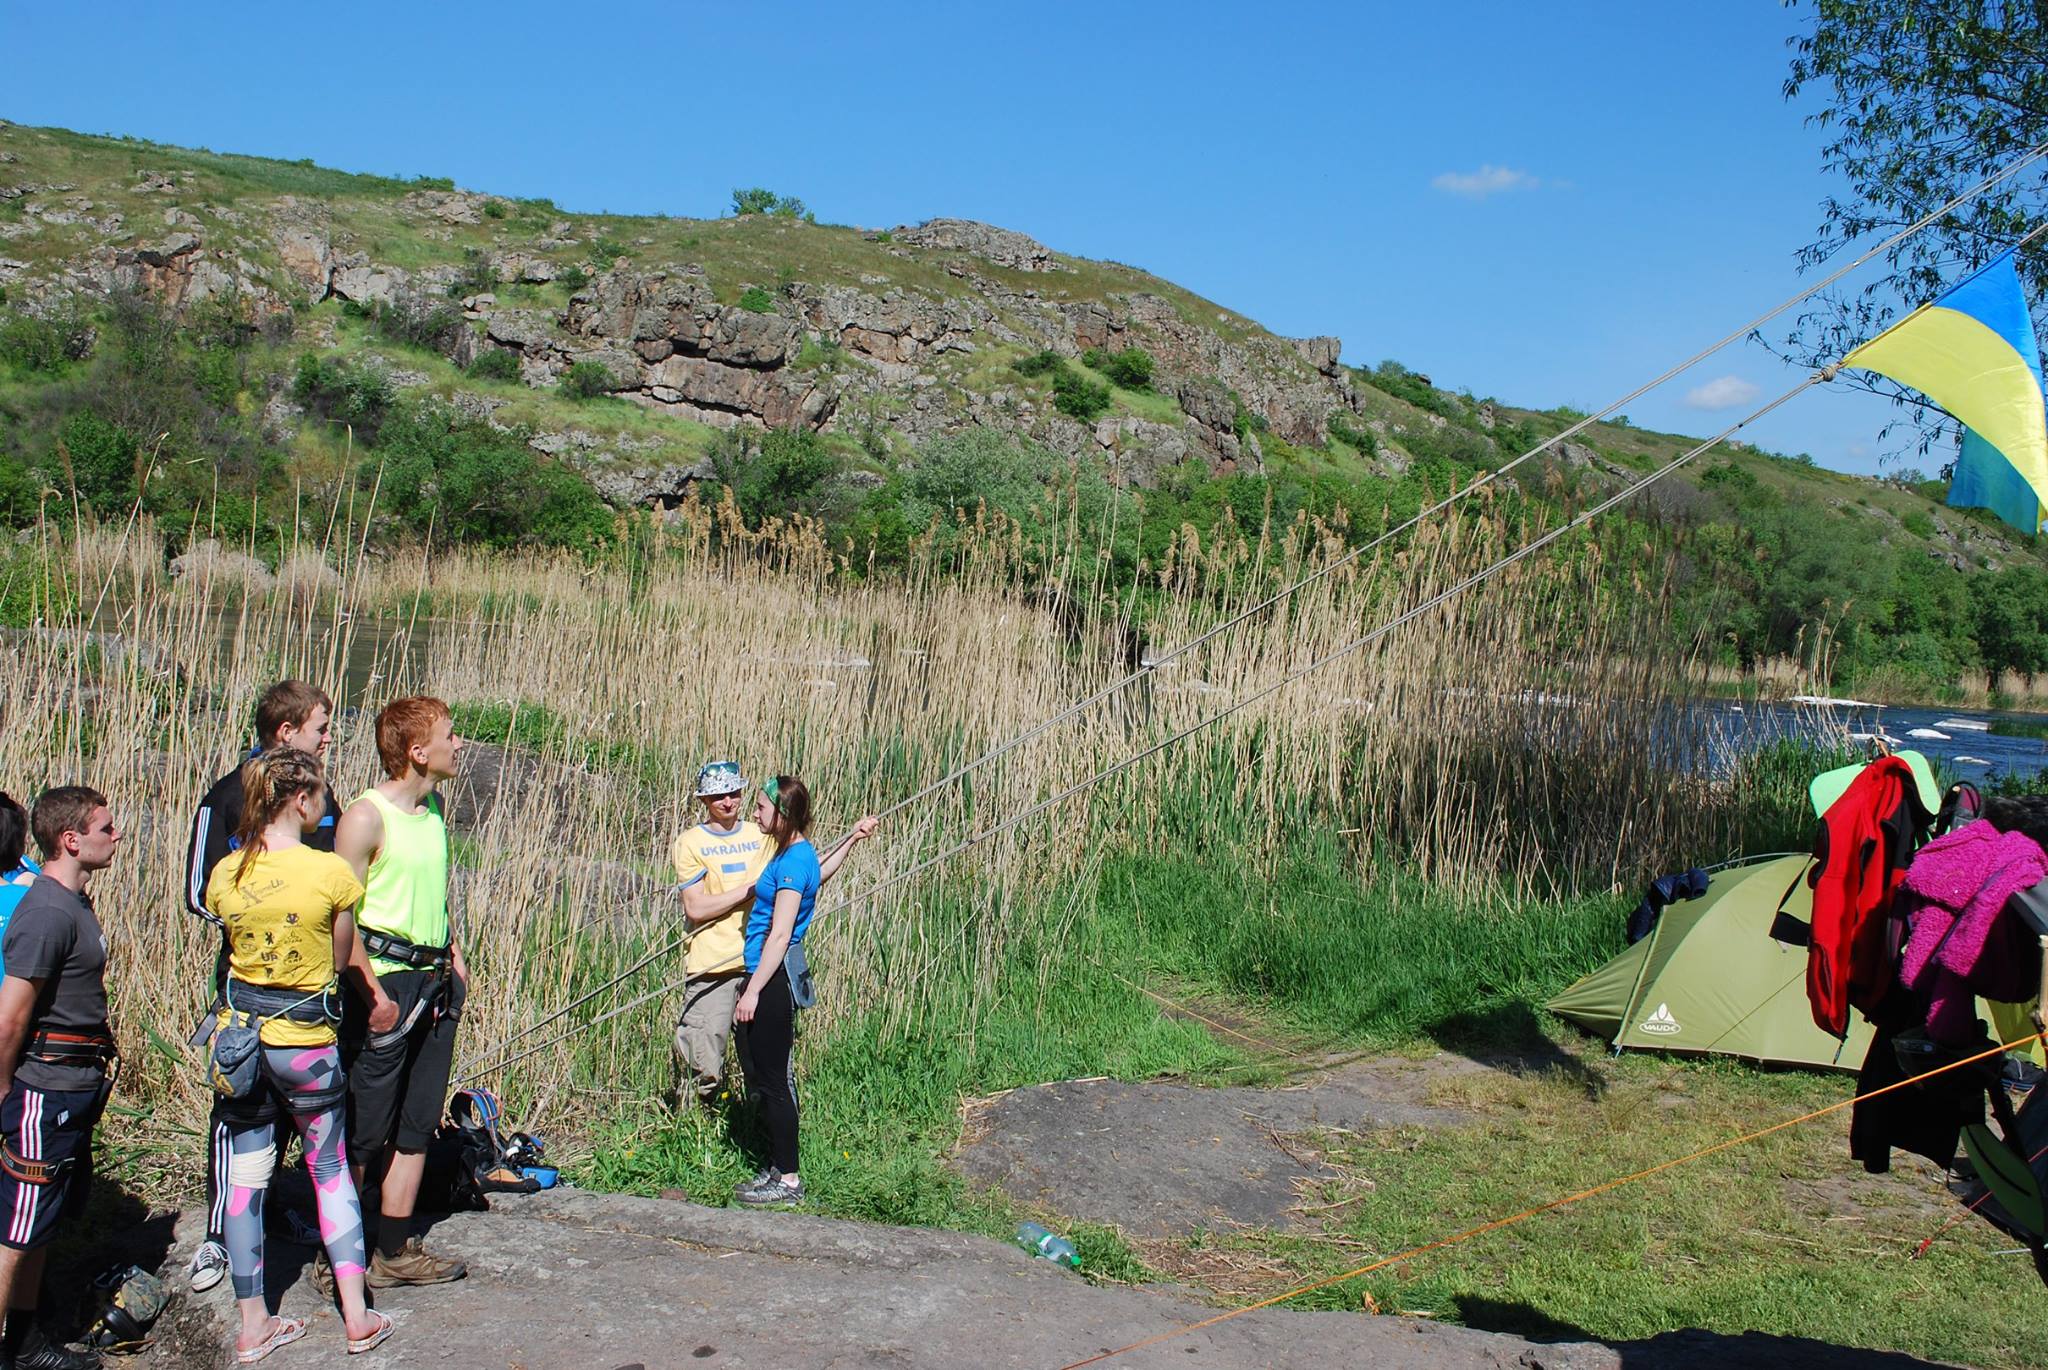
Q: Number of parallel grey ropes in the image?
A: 2